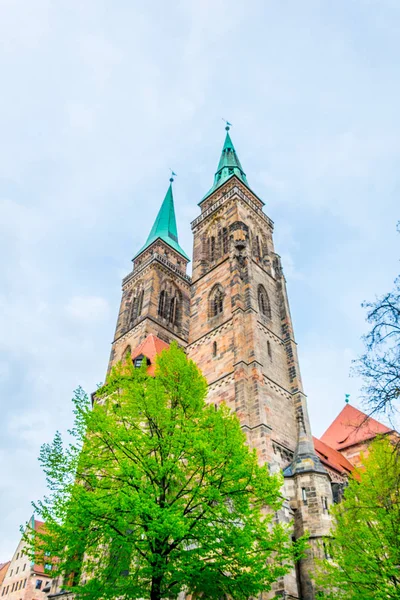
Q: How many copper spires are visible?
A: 2